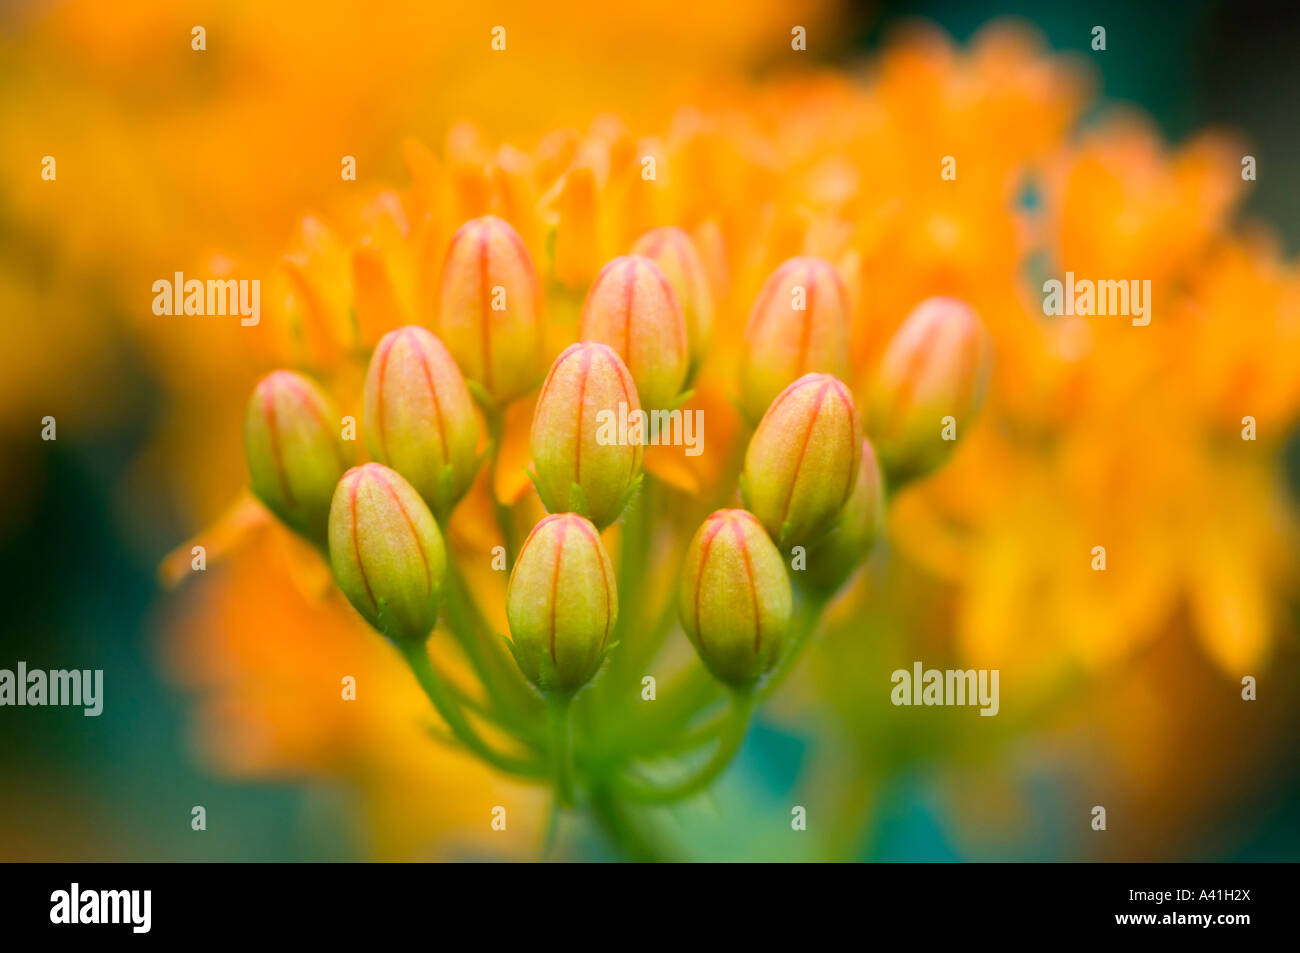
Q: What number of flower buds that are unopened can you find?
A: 13